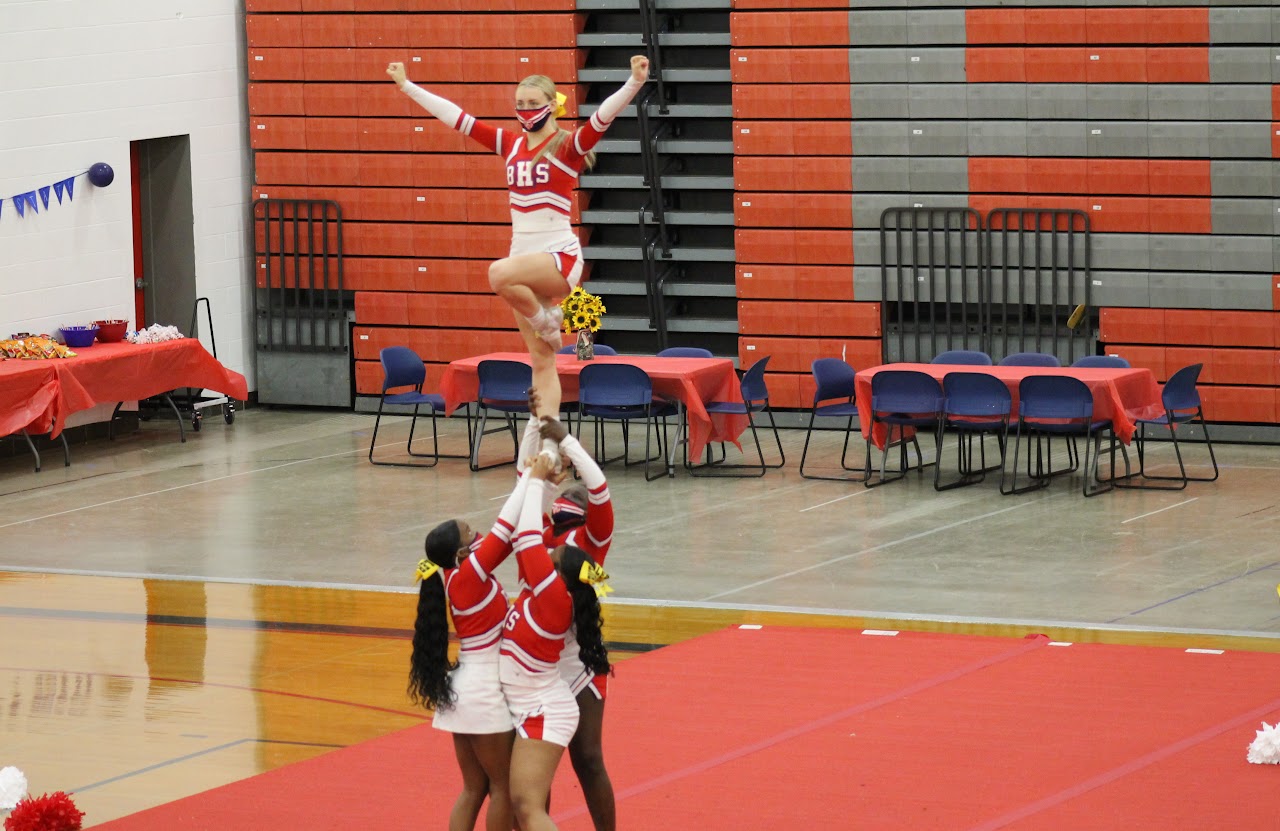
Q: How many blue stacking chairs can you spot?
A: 14